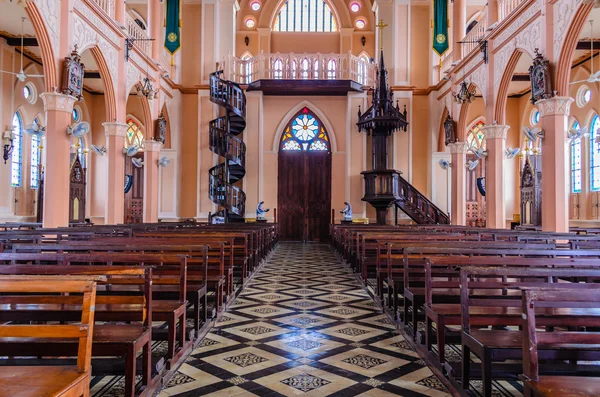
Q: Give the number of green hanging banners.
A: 2